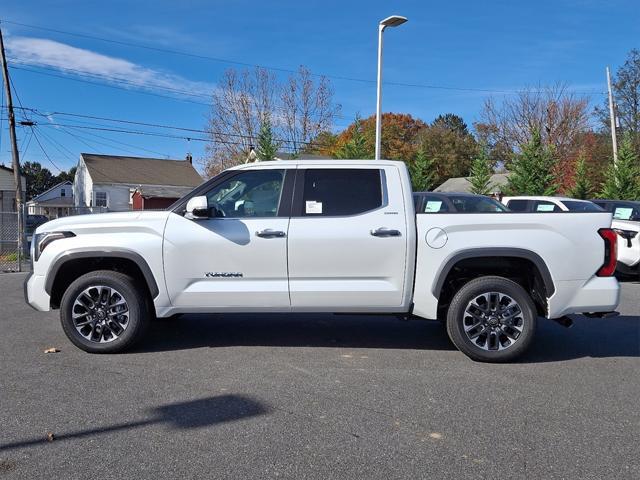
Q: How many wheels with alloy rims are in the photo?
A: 2